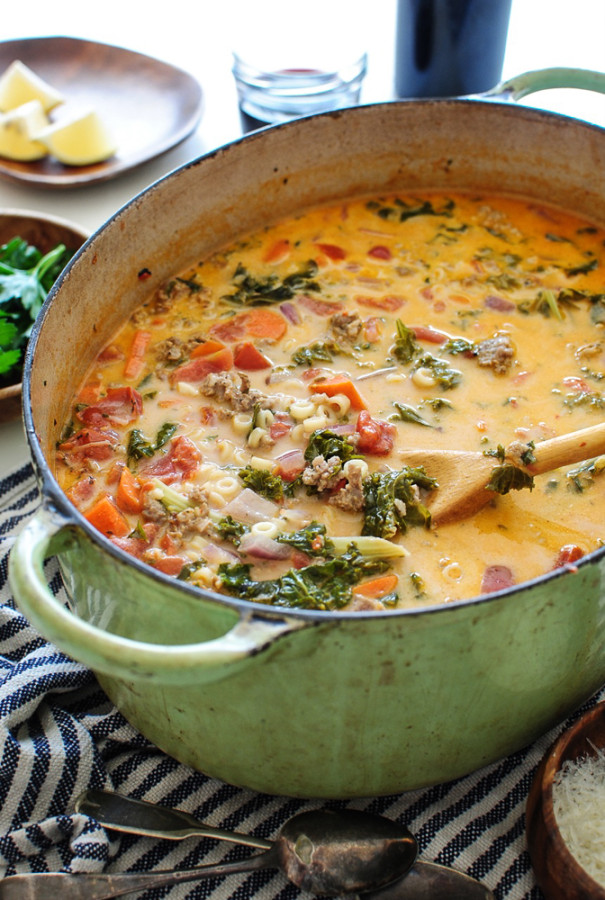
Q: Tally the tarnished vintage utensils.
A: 2